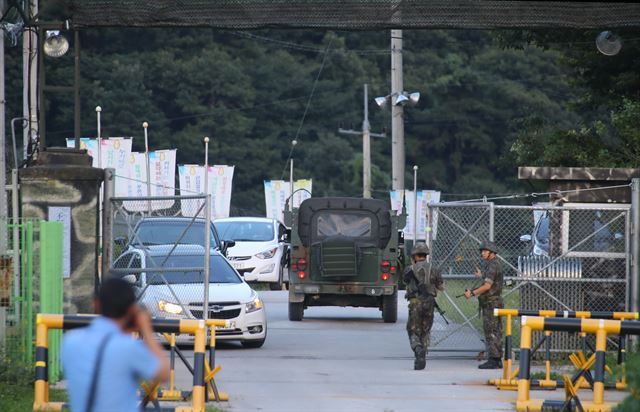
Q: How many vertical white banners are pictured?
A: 10